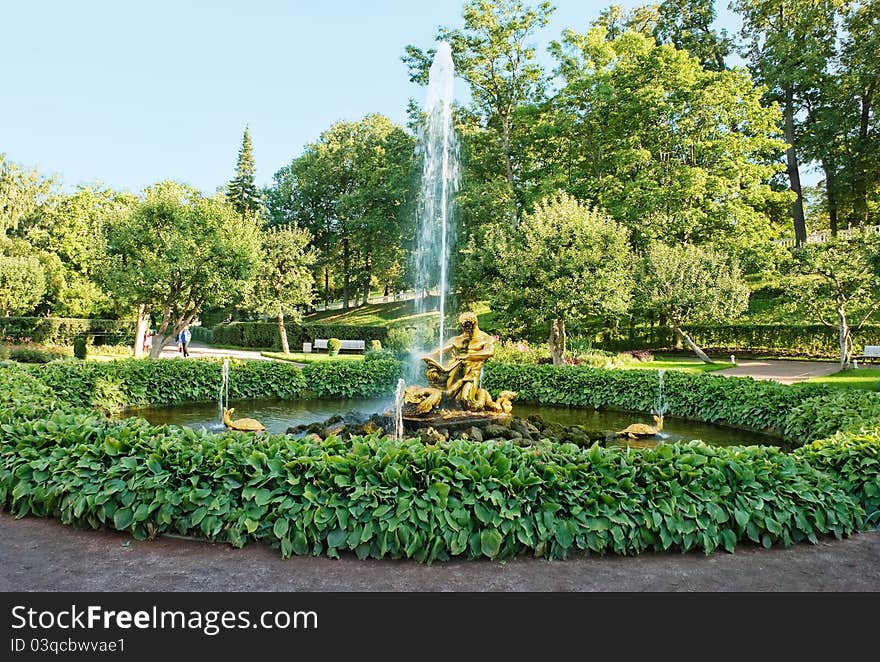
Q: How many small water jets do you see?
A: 3